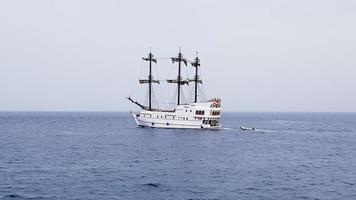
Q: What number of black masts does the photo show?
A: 3